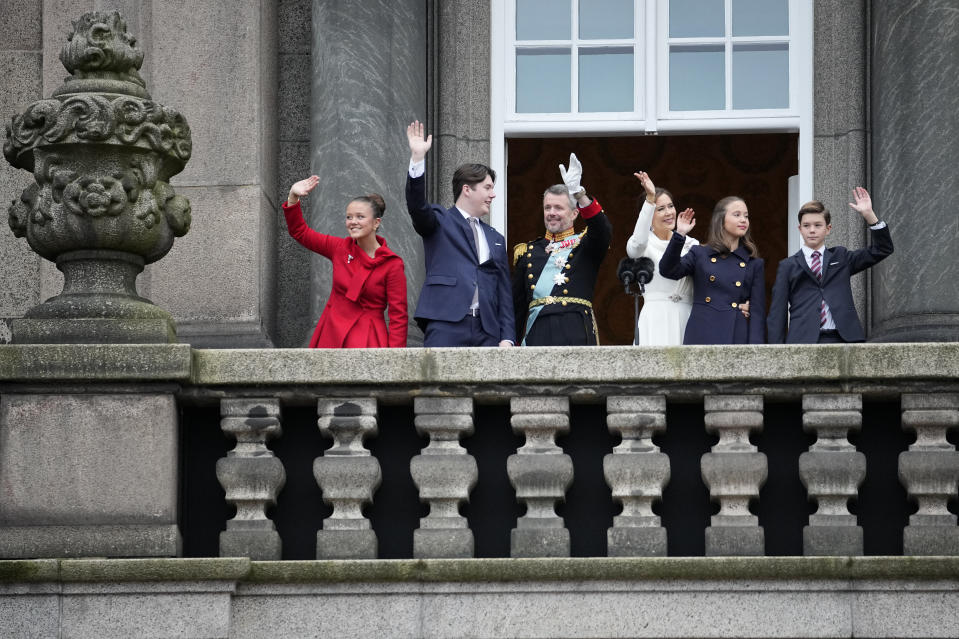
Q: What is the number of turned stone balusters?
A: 8